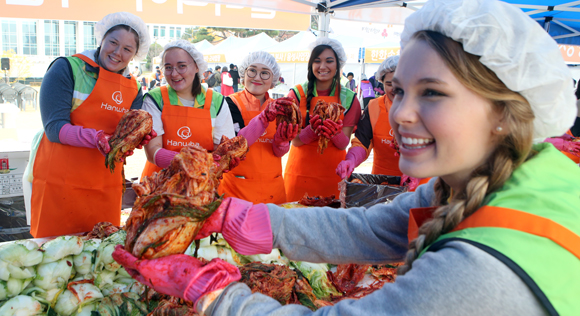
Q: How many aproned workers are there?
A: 6